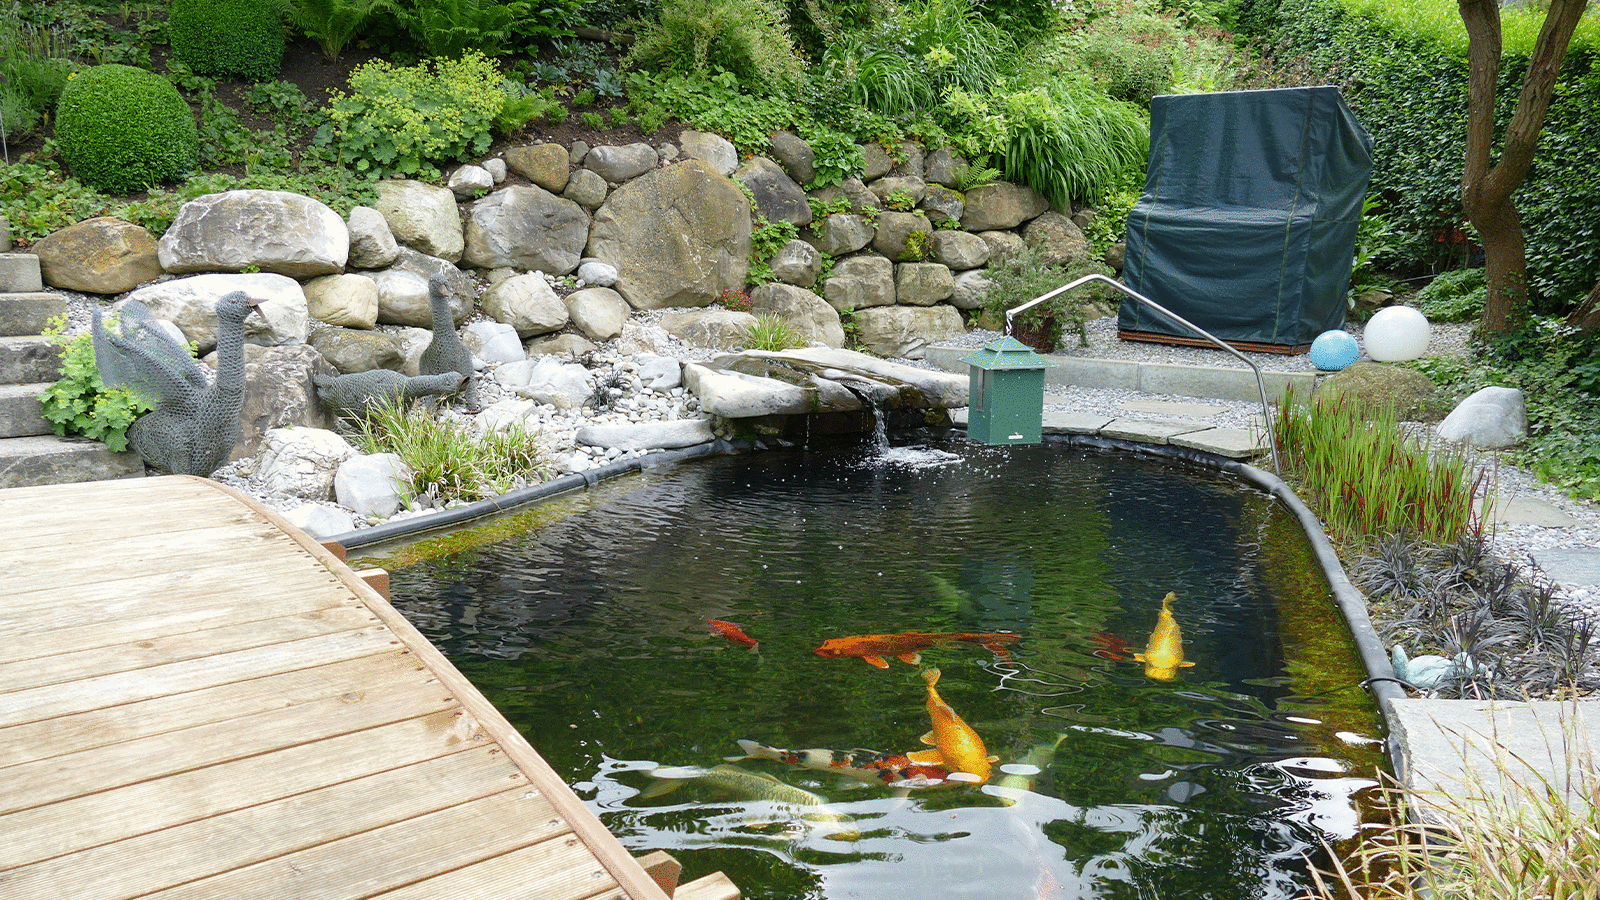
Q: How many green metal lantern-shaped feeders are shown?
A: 1